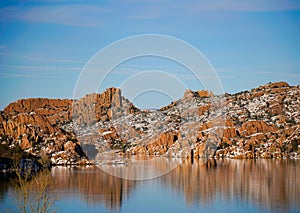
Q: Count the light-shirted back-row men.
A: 0